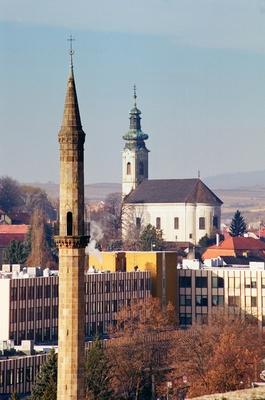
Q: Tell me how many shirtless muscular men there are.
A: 0